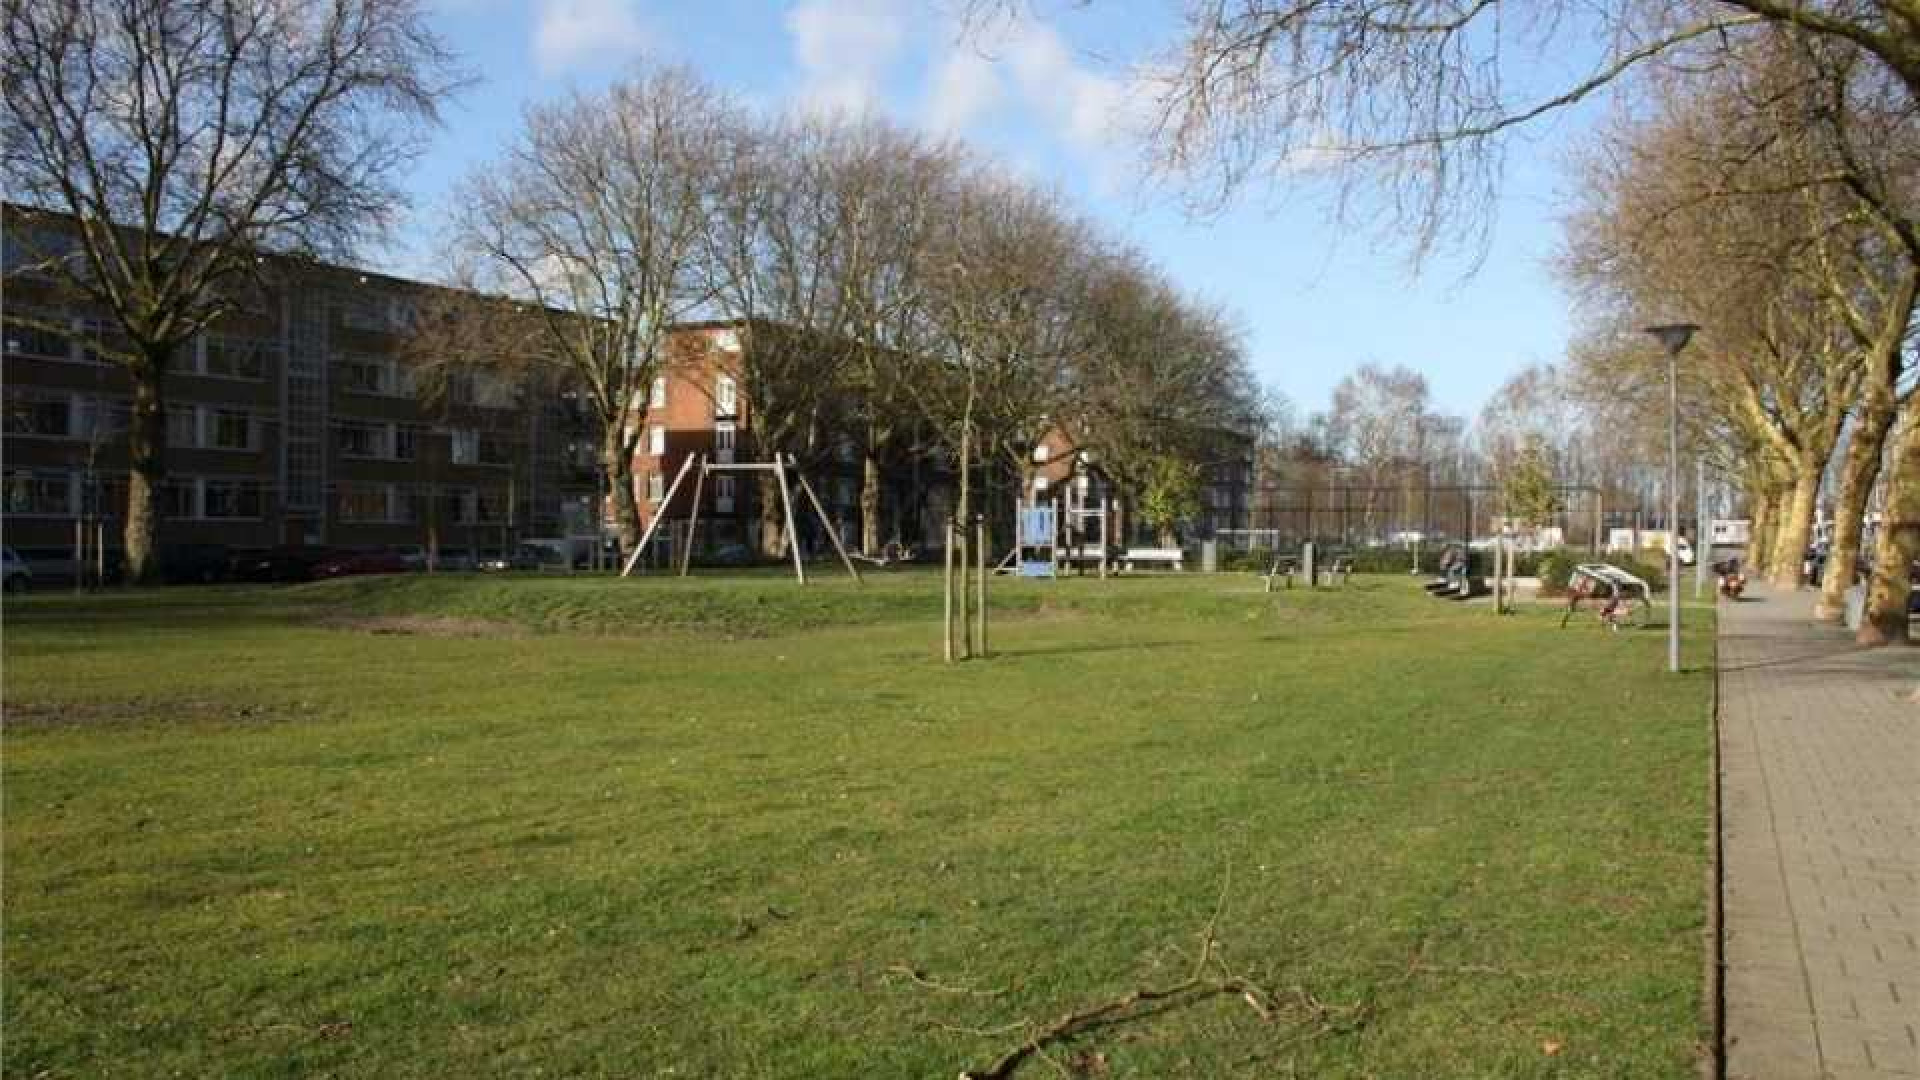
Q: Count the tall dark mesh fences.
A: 1